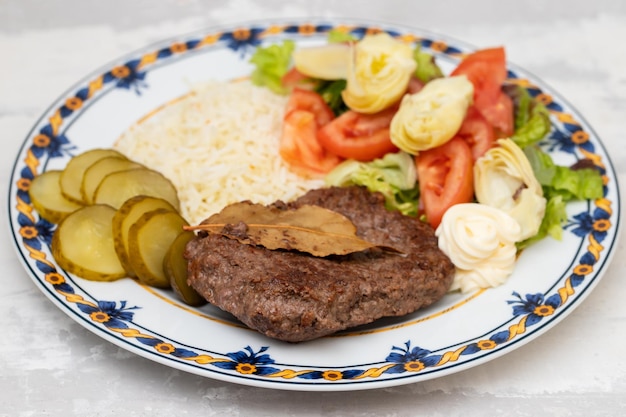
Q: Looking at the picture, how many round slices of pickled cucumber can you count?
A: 8